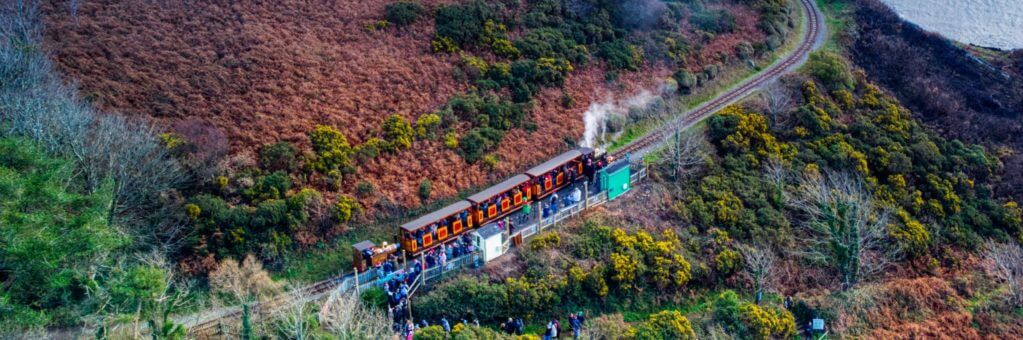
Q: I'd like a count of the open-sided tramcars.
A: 3